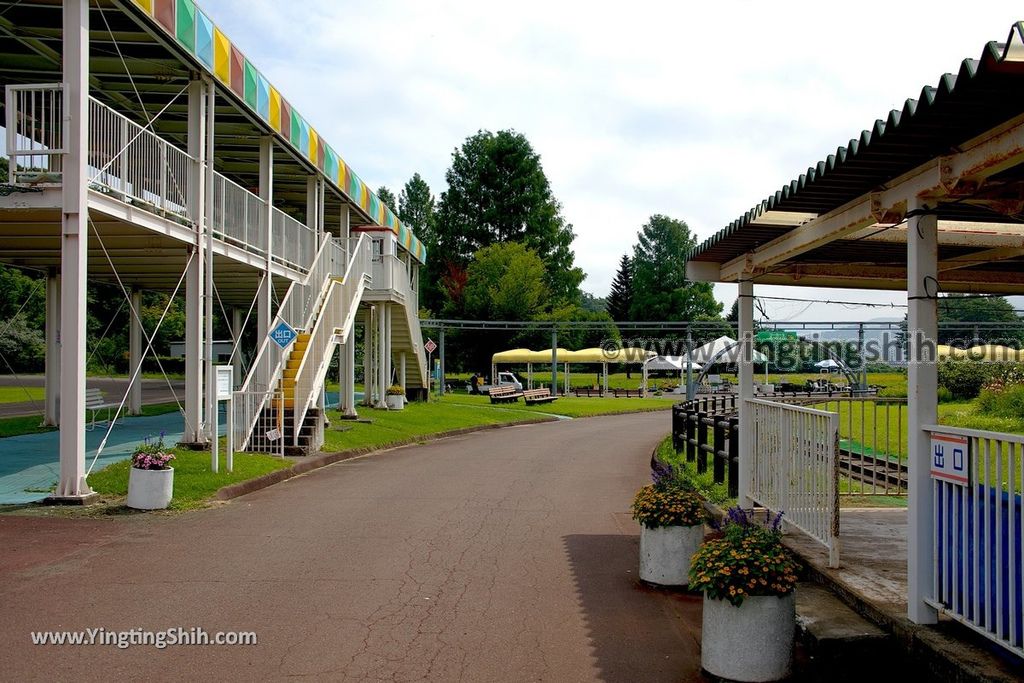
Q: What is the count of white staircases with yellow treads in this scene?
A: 1